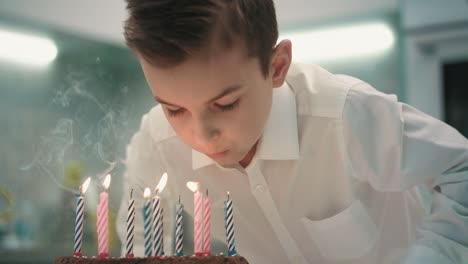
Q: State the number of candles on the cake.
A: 9